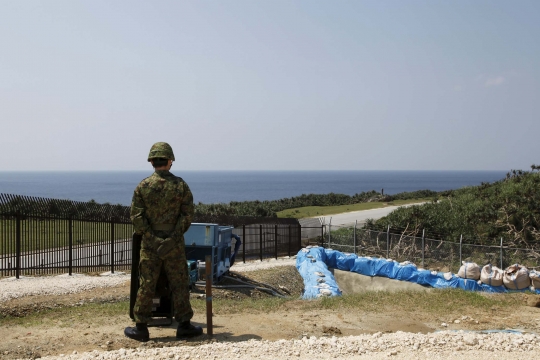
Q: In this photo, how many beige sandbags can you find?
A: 4